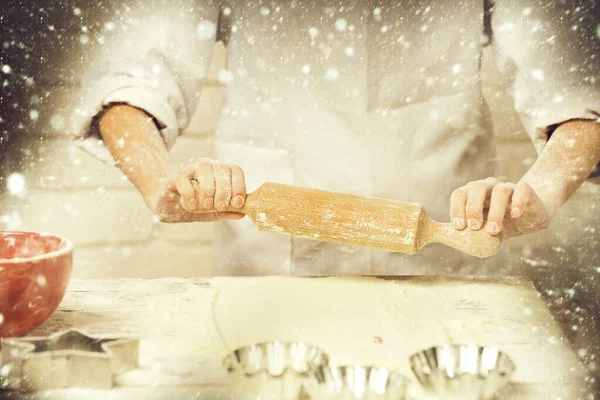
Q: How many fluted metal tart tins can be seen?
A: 3